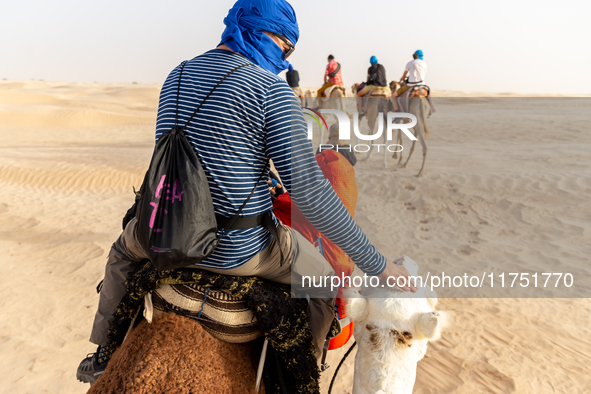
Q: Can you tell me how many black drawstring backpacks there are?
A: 1